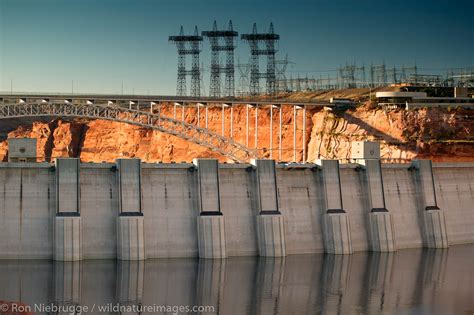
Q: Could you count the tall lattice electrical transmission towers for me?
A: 3